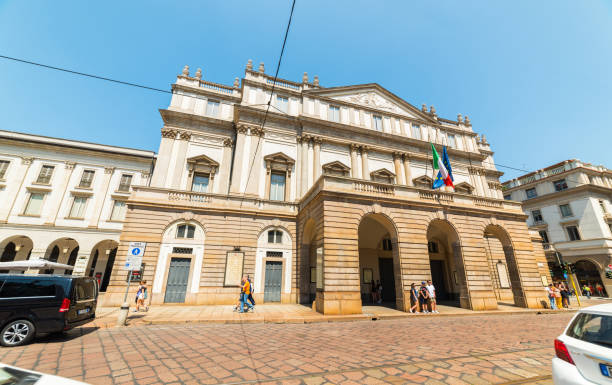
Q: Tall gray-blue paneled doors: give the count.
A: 2